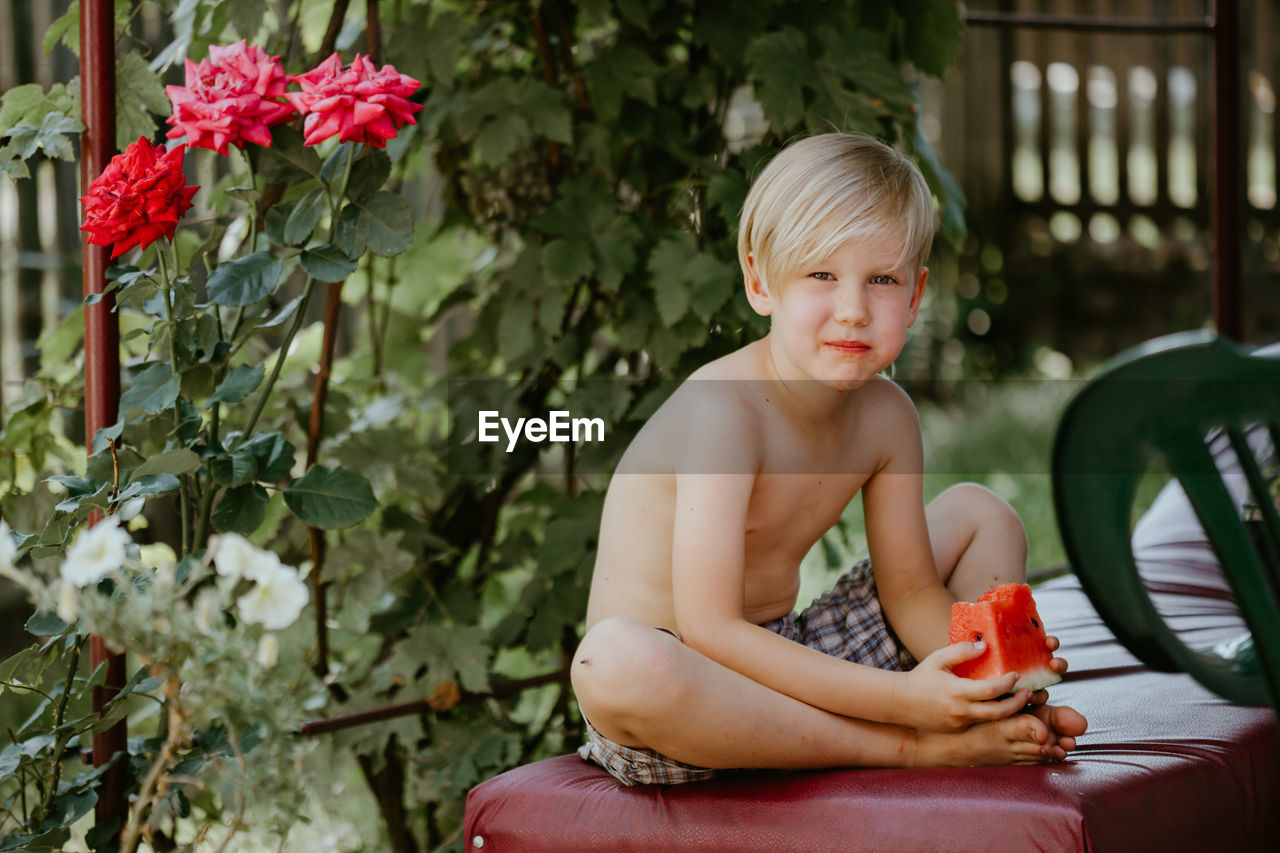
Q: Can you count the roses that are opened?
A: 3